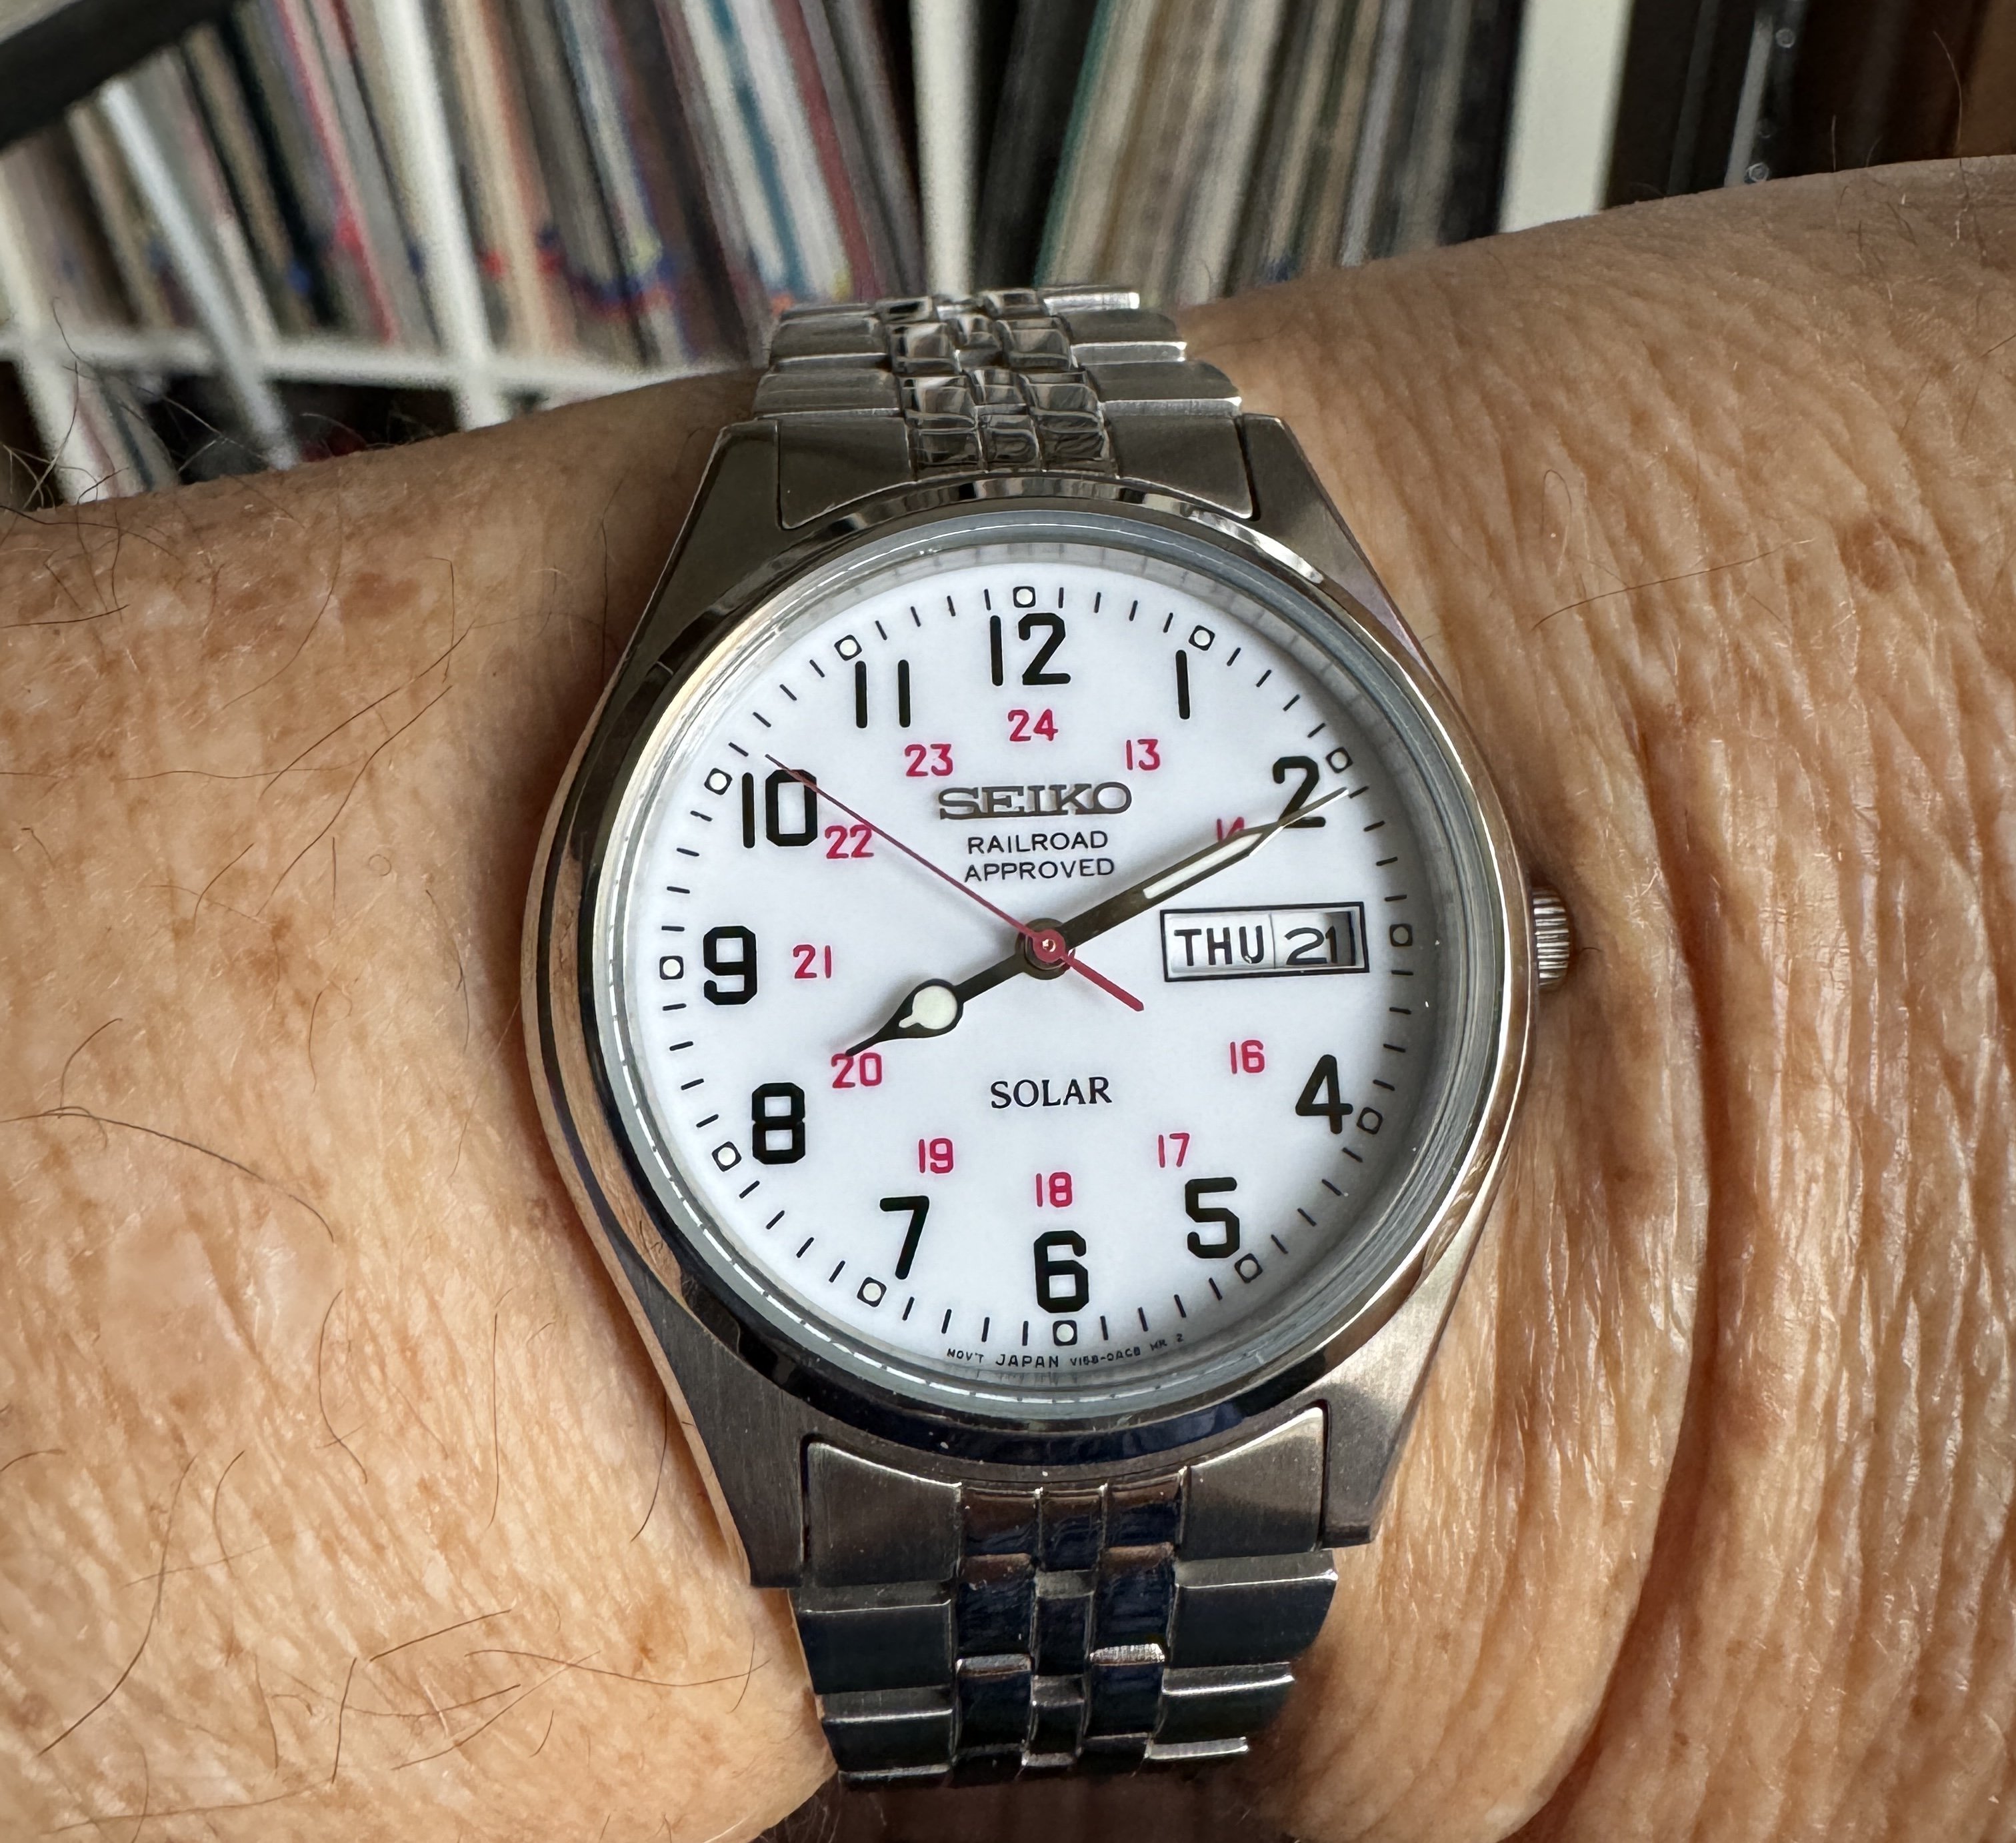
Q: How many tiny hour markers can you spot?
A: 12